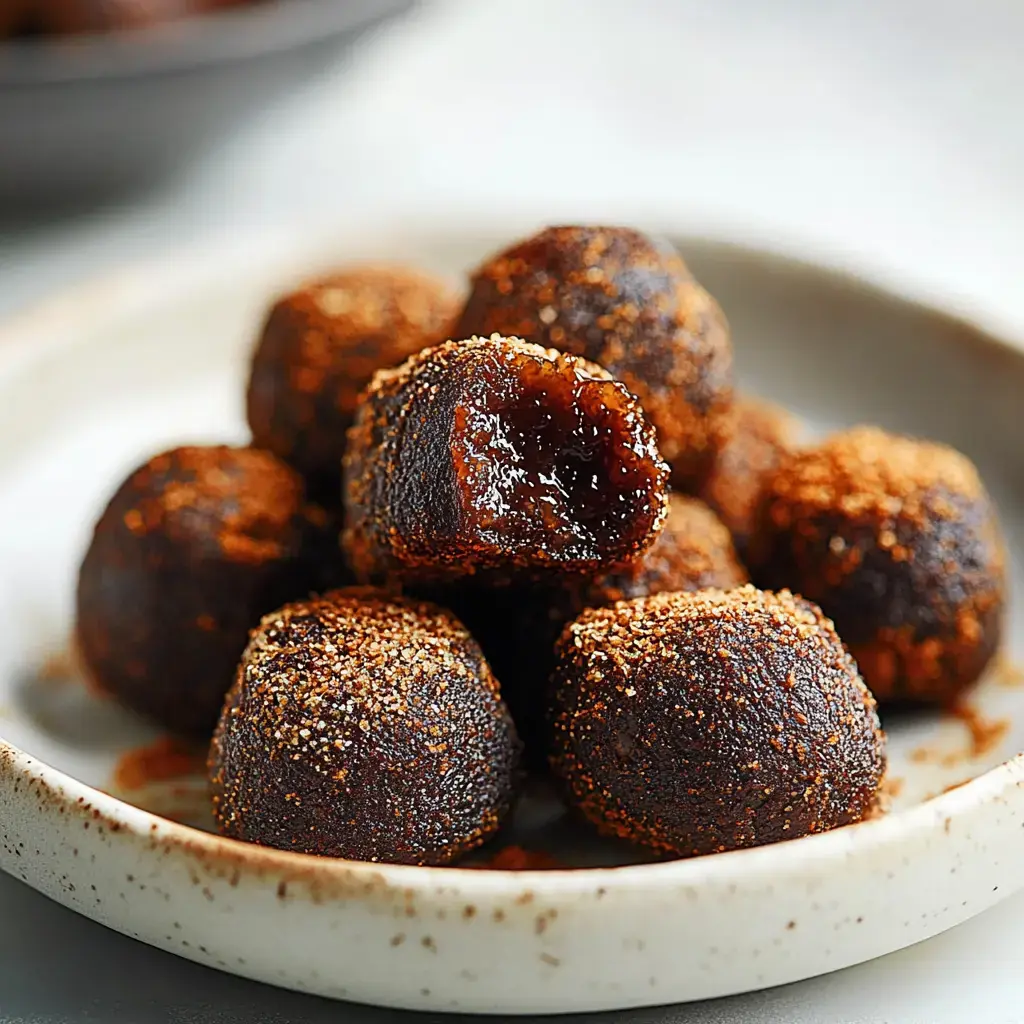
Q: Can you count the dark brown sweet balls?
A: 9